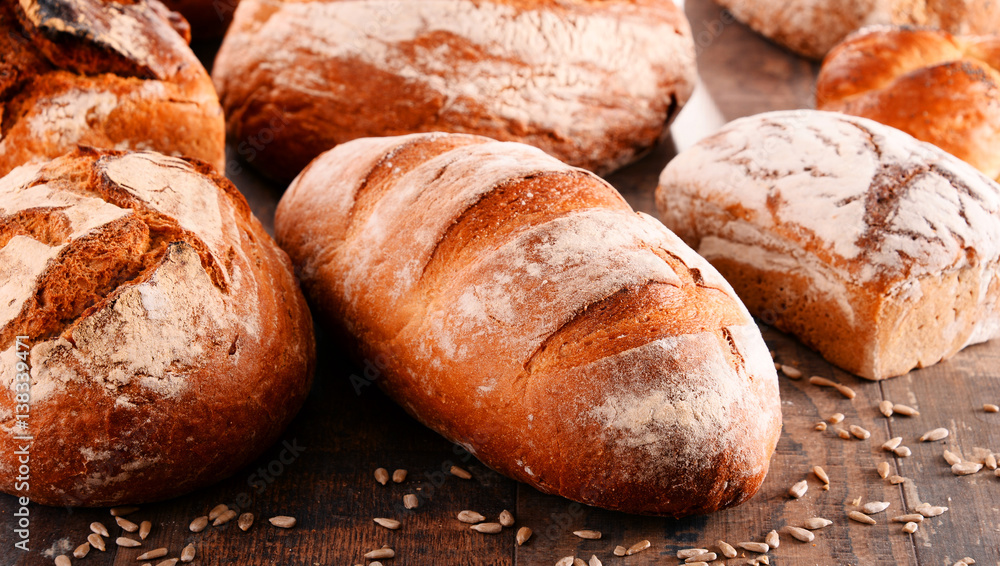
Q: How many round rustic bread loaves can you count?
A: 2